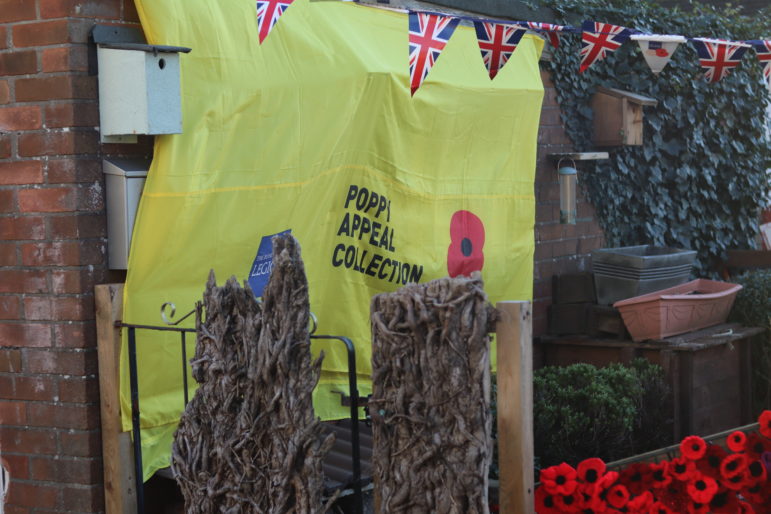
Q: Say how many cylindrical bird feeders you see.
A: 1